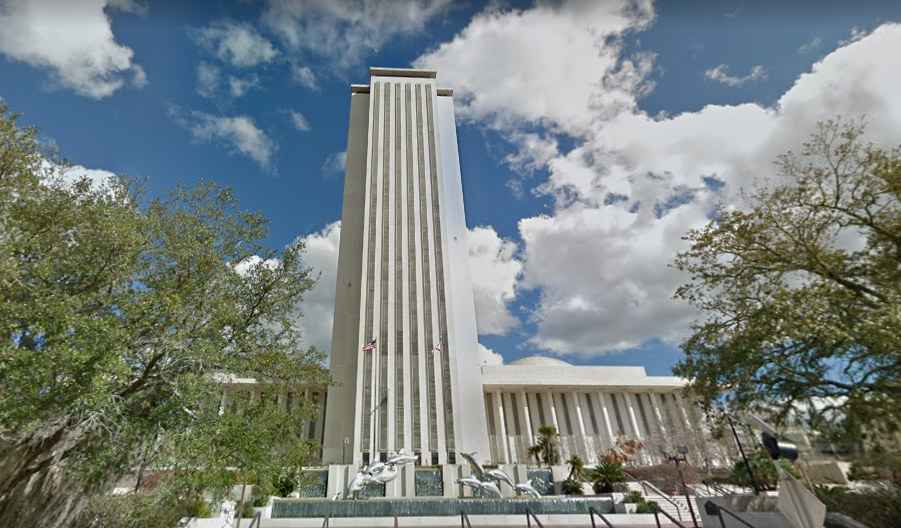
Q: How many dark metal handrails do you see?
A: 8